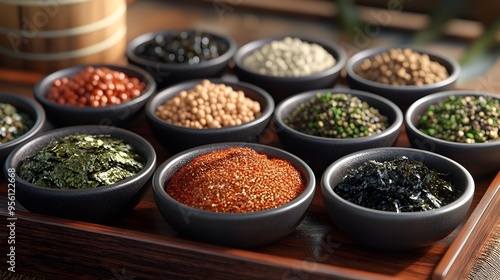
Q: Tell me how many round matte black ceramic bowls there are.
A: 11